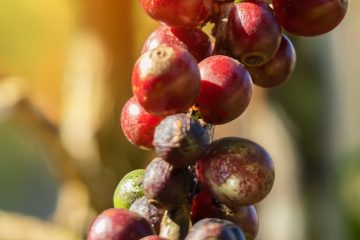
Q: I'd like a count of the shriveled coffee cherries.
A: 3